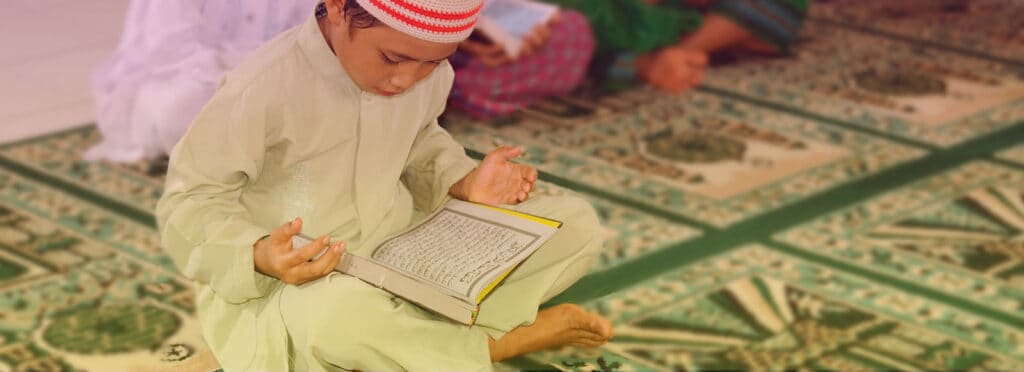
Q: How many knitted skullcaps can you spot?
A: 1